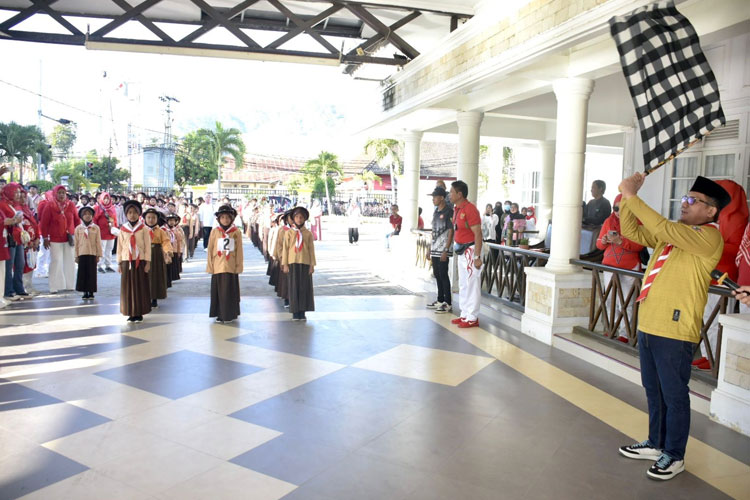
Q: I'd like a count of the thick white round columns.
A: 4